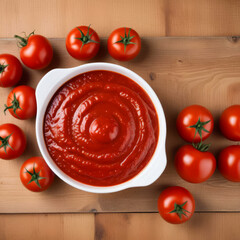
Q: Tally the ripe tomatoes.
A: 12